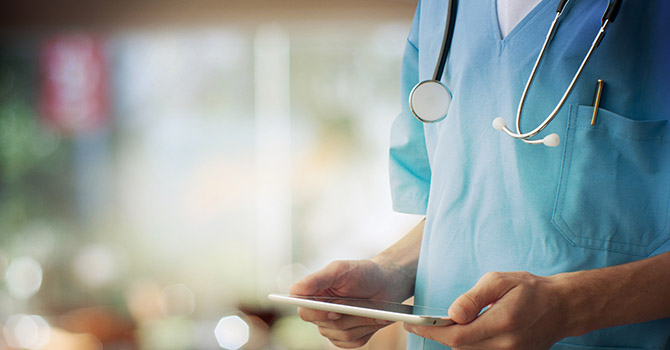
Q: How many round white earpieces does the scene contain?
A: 2